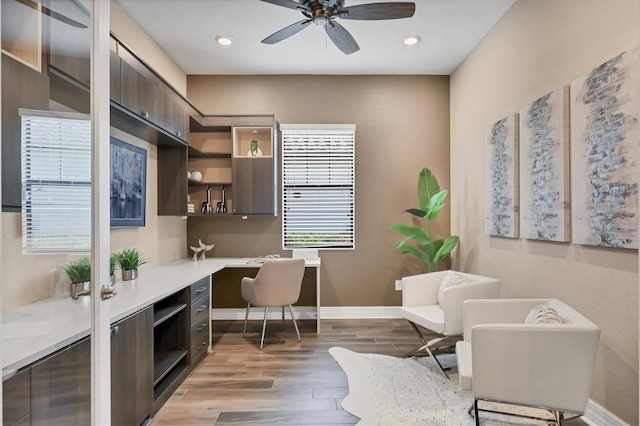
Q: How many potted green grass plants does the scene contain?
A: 3